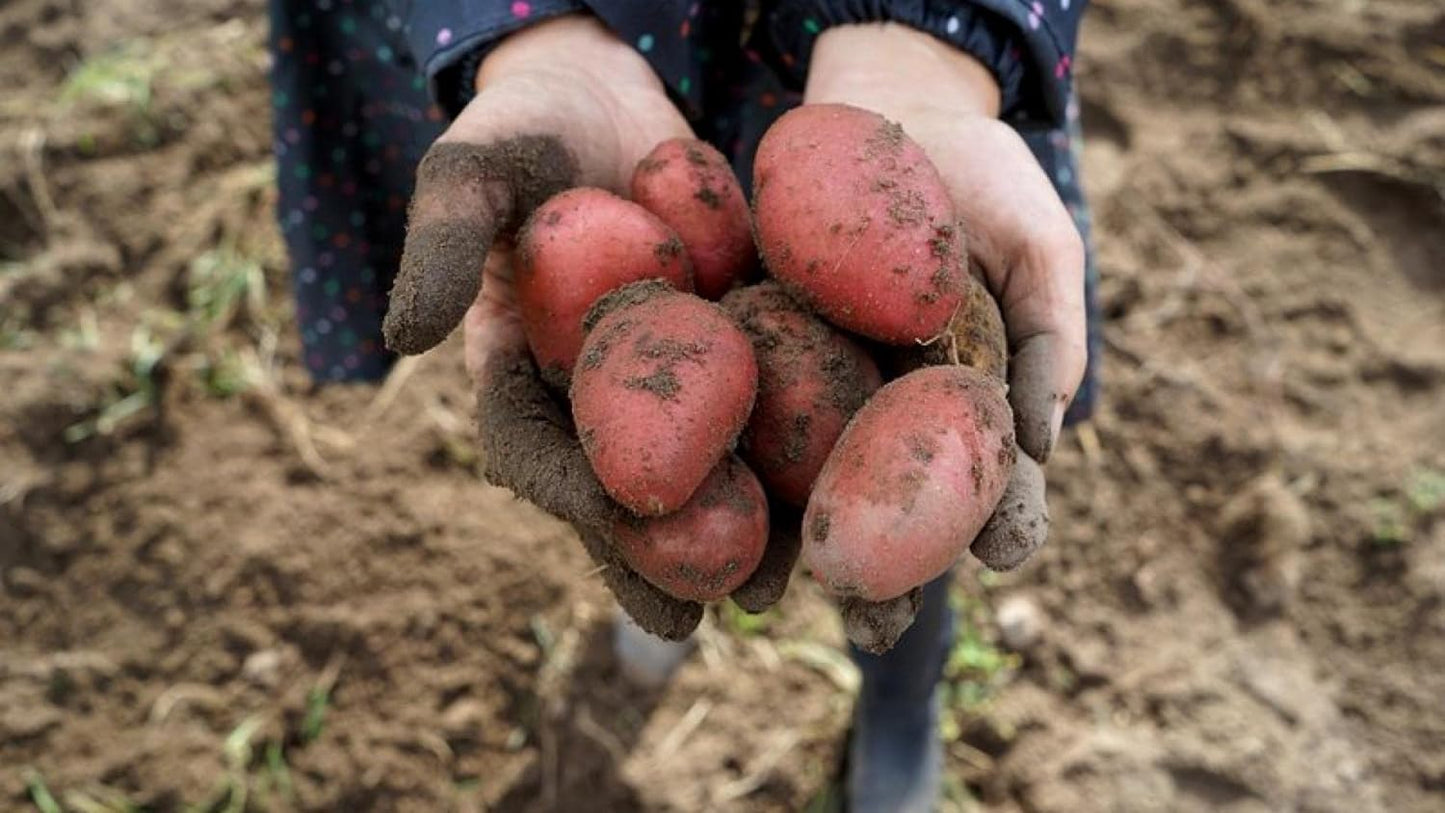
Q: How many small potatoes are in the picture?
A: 2